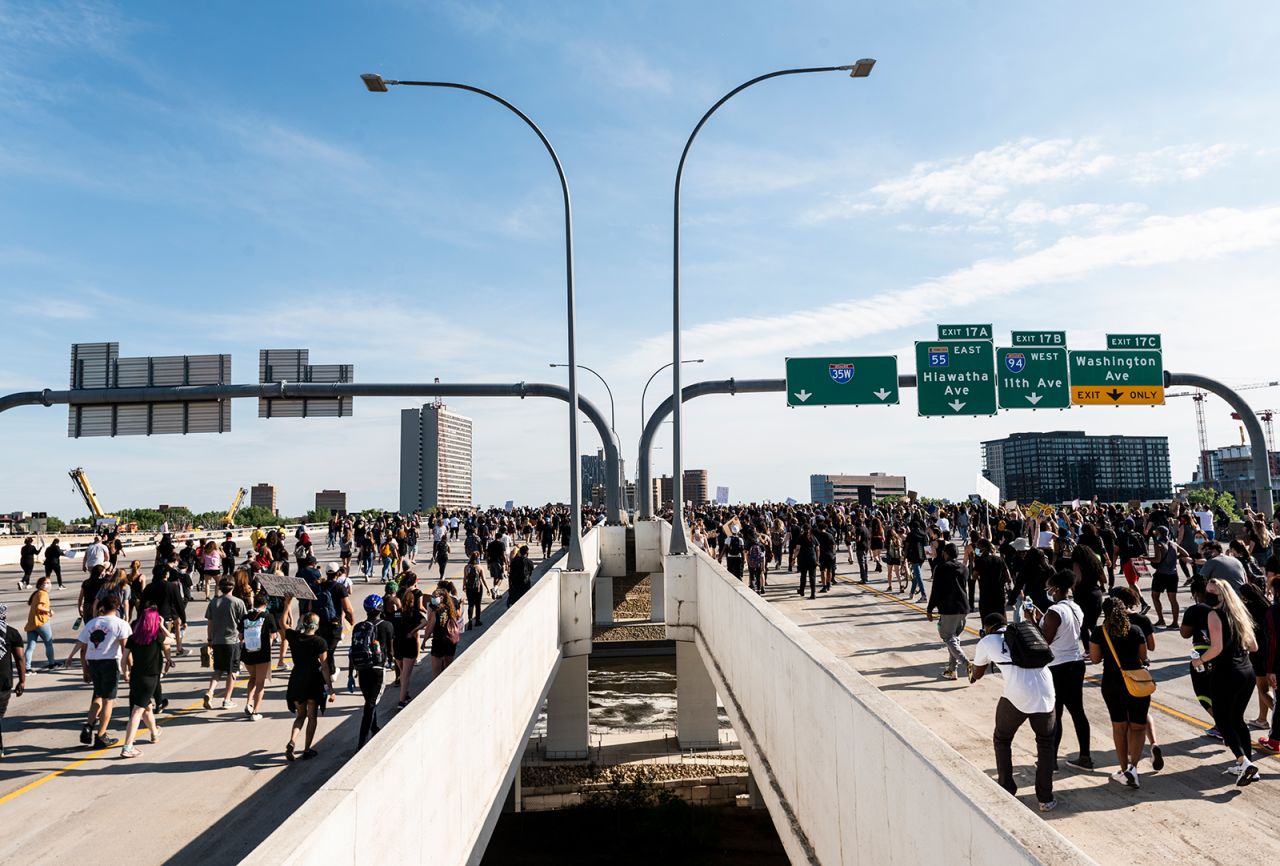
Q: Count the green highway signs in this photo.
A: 4